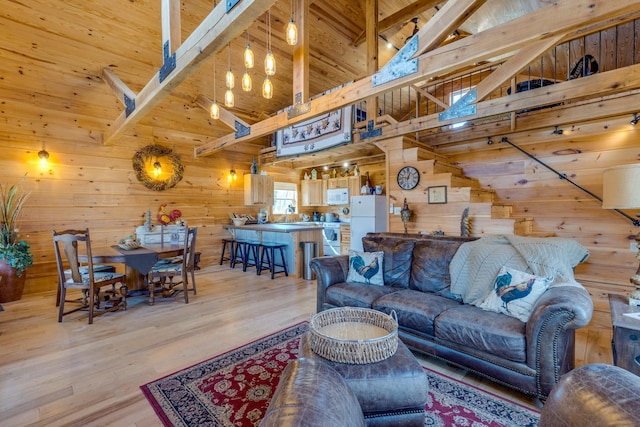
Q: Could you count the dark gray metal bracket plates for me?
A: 8